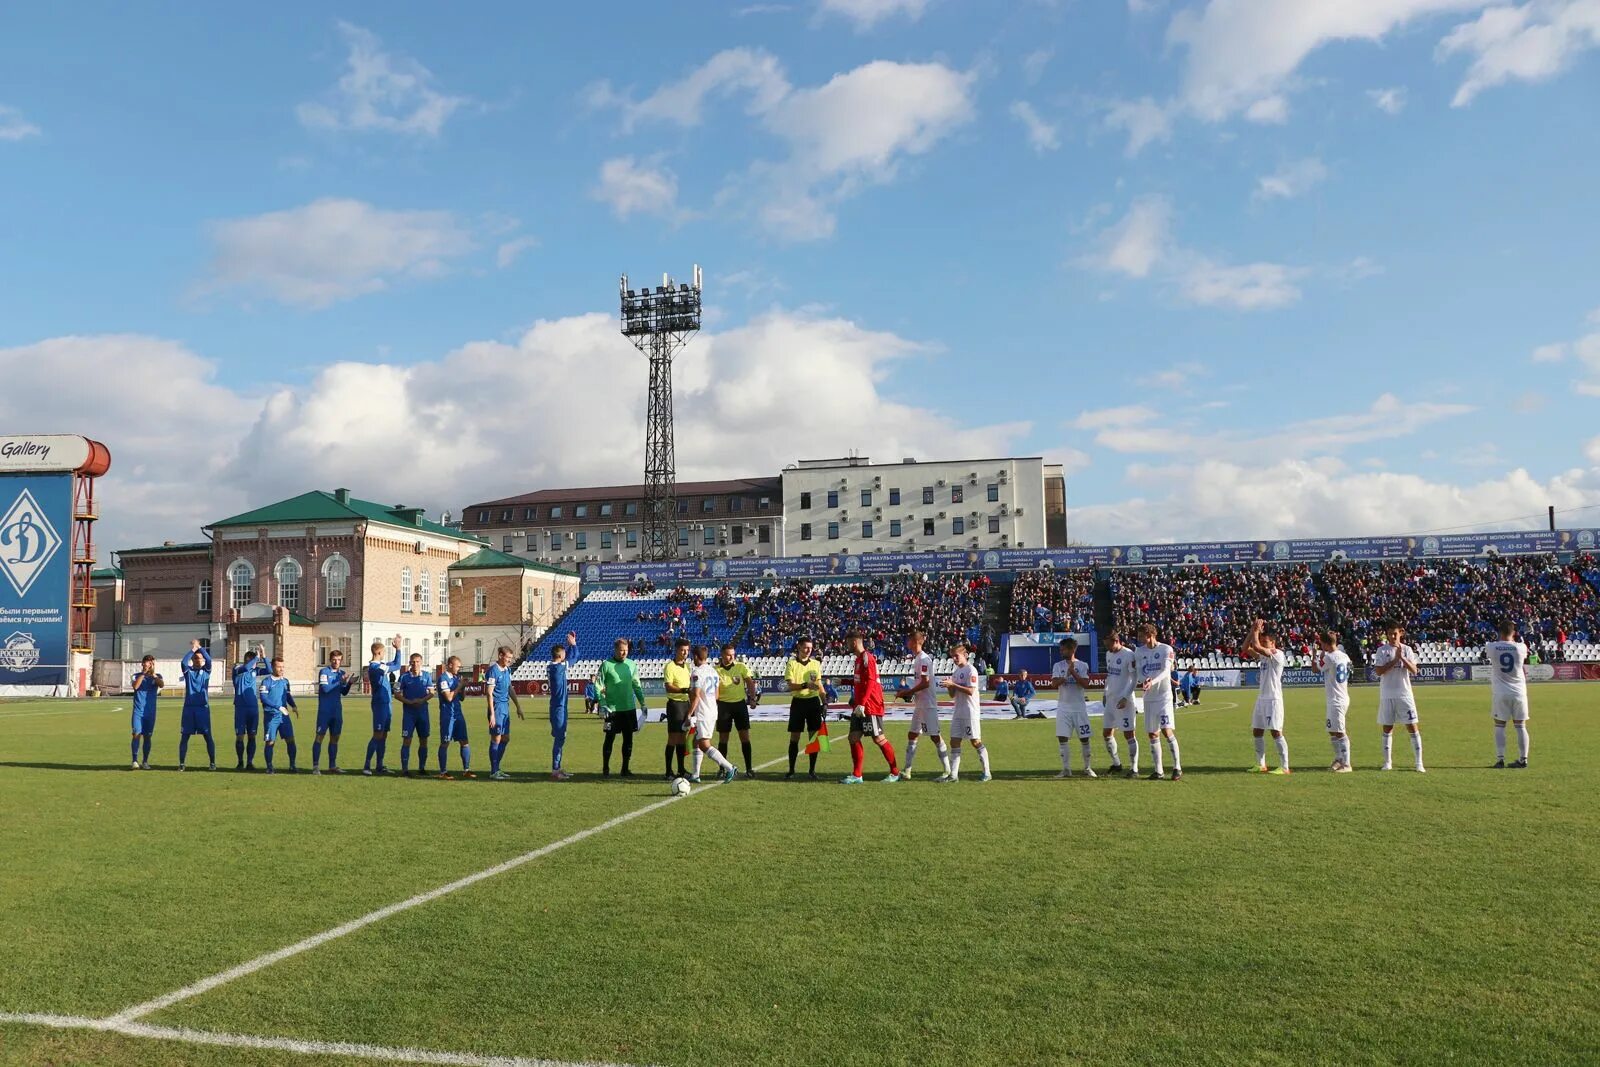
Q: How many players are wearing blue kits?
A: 10